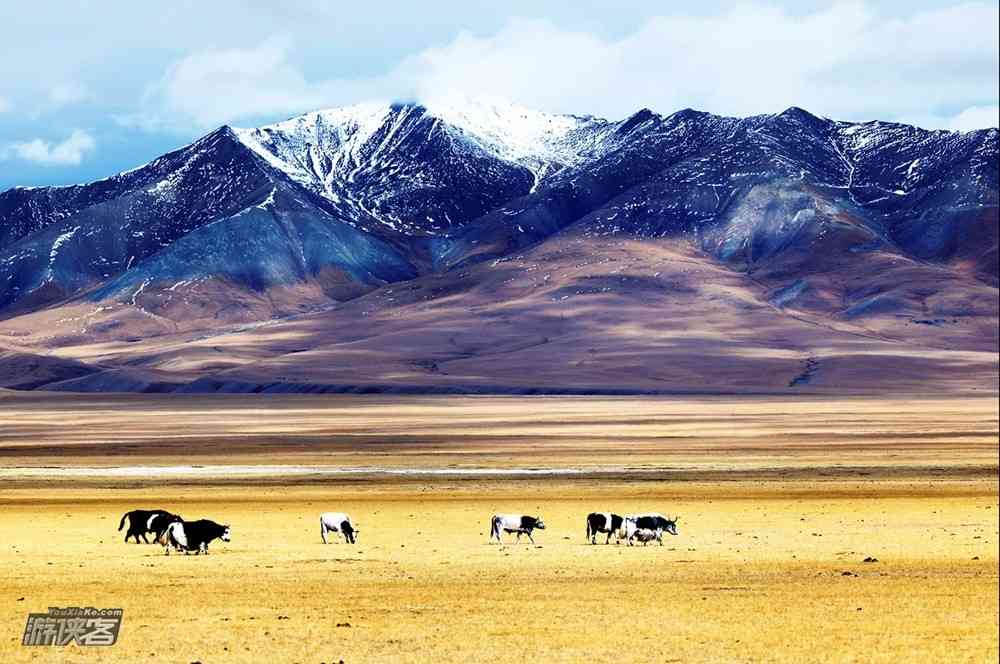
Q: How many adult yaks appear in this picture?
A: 6